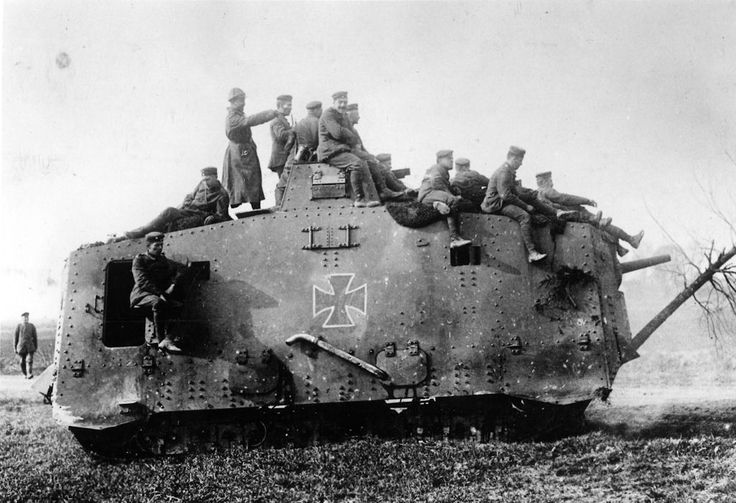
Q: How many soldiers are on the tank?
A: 12